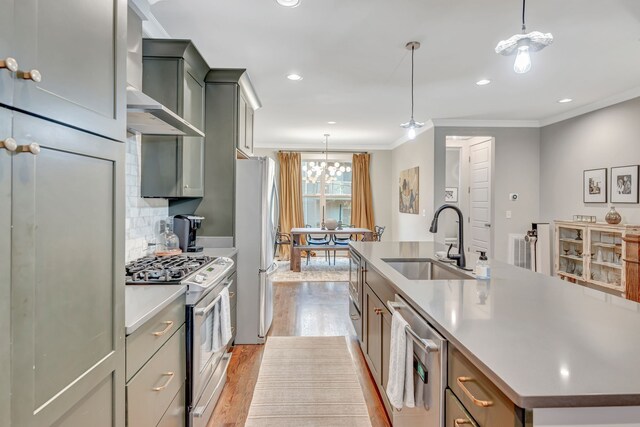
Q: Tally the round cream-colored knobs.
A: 4